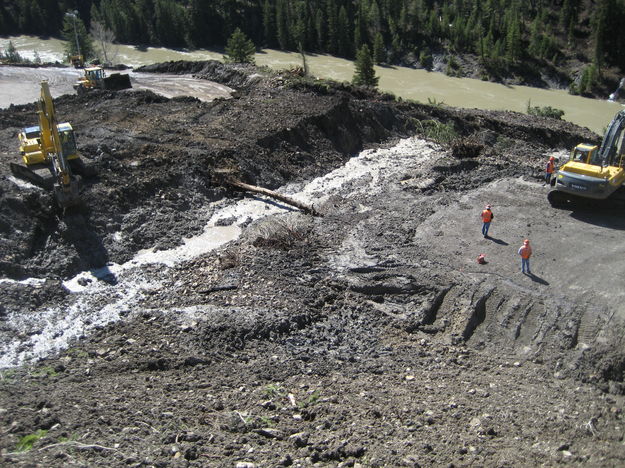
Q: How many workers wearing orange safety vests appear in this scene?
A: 3